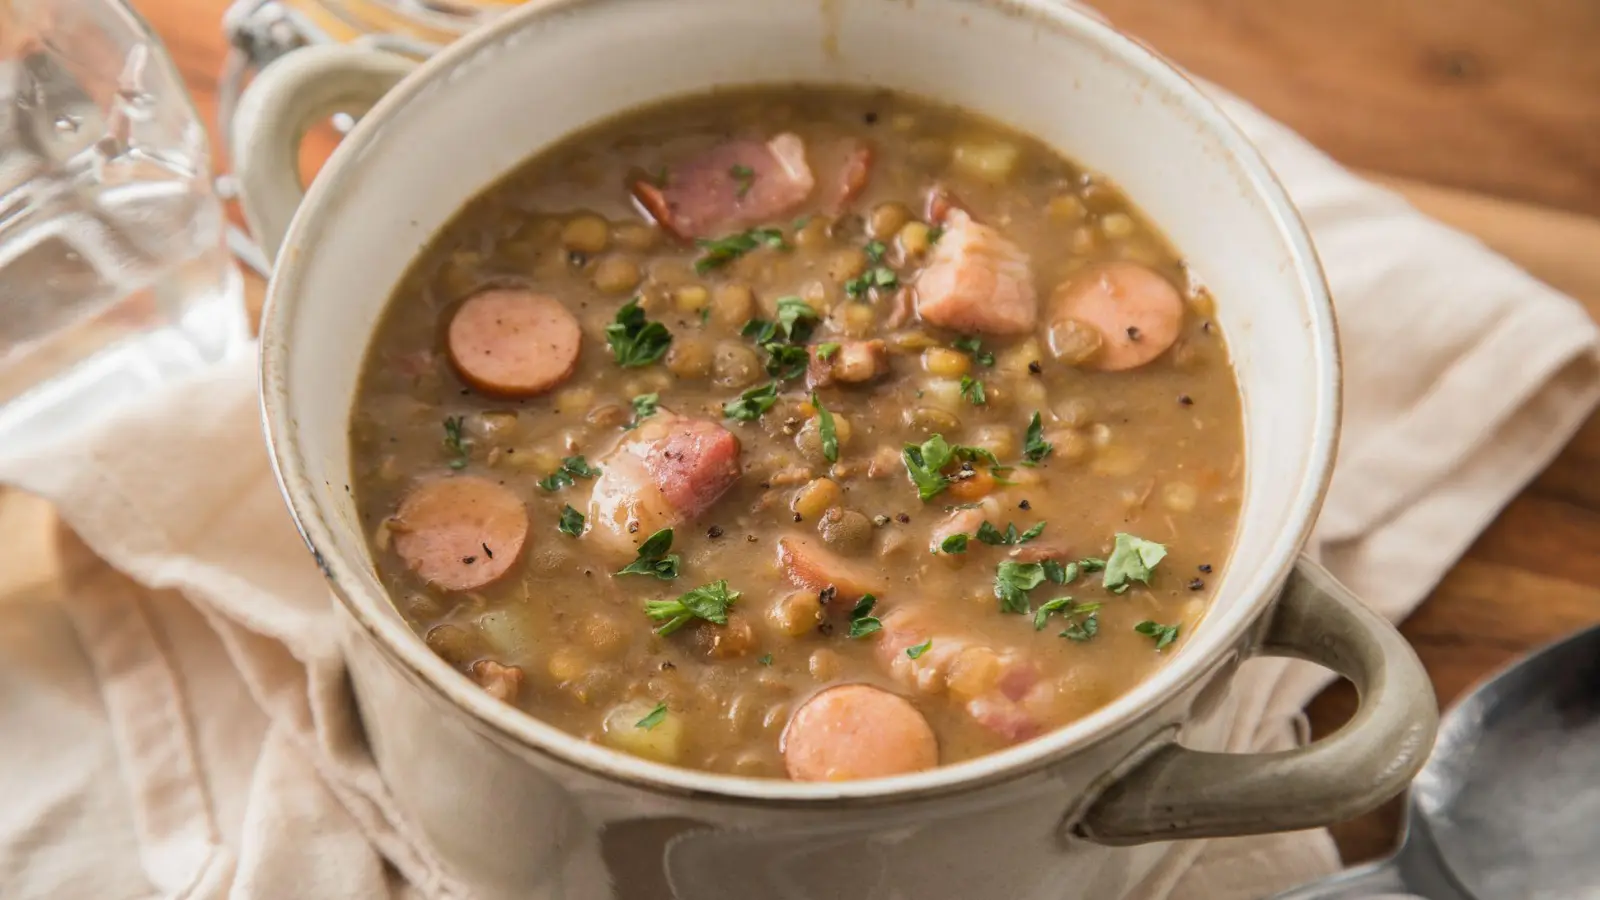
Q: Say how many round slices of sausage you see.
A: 4